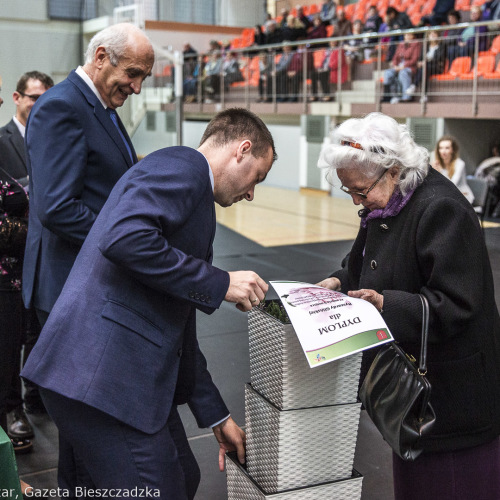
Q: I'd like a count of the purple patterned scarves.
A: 1